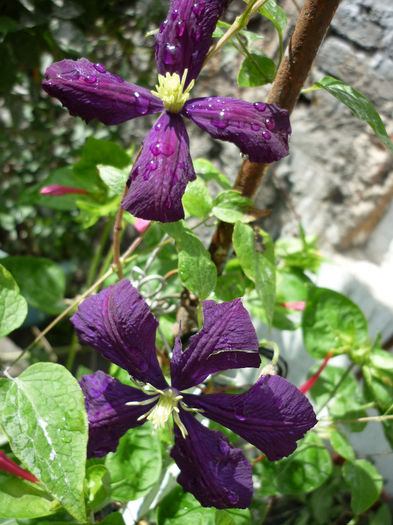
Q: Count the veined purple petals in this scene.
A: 9